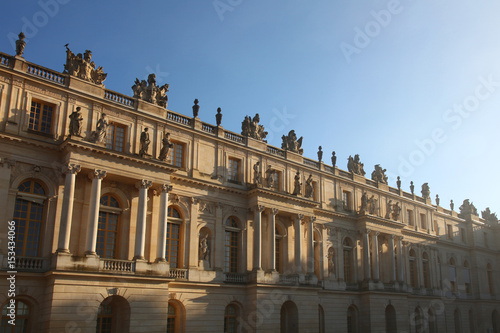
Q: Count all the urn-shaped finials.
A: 9